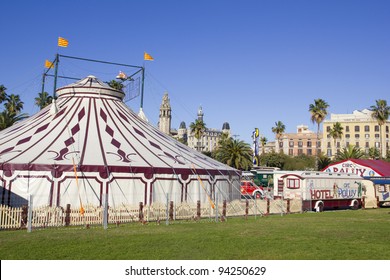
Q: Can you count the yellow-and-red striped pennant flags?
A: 3